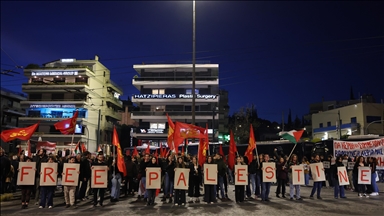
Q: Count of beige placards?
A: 13